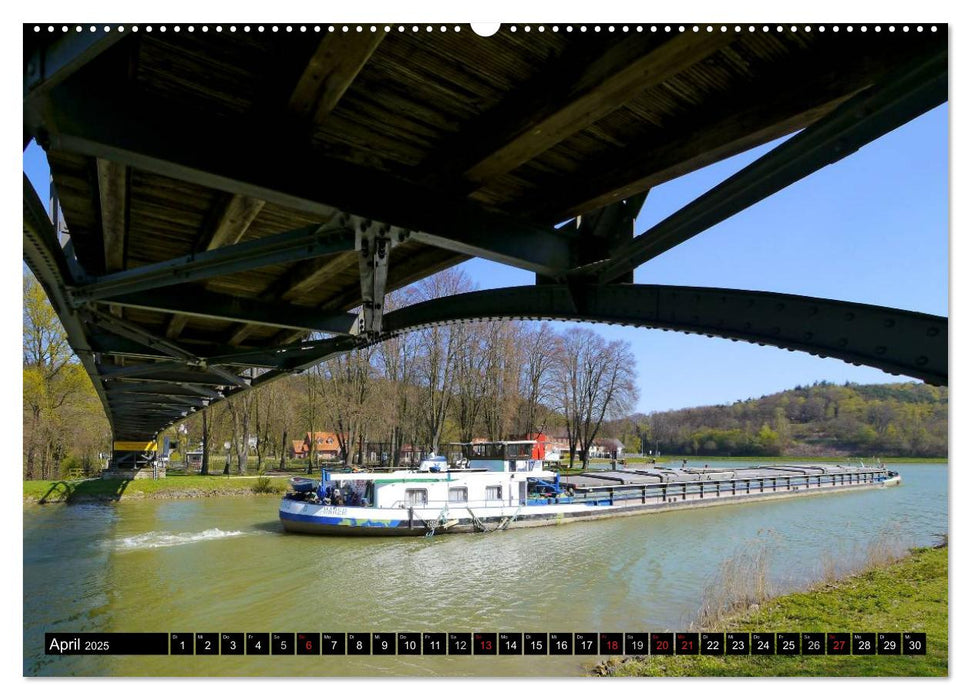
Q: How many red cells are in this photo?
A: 6